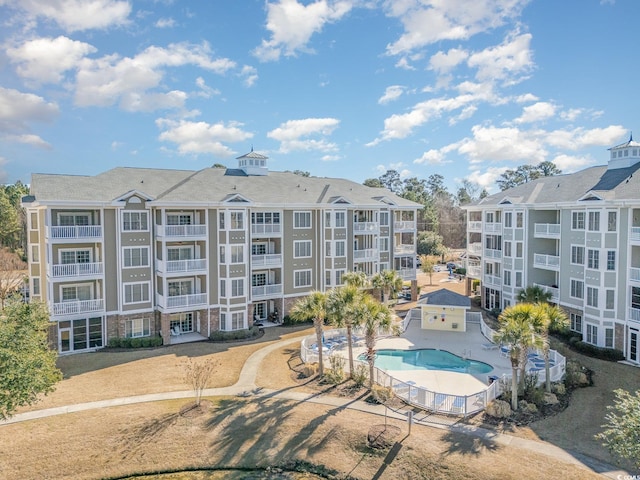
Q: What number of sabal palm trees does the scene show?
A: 9